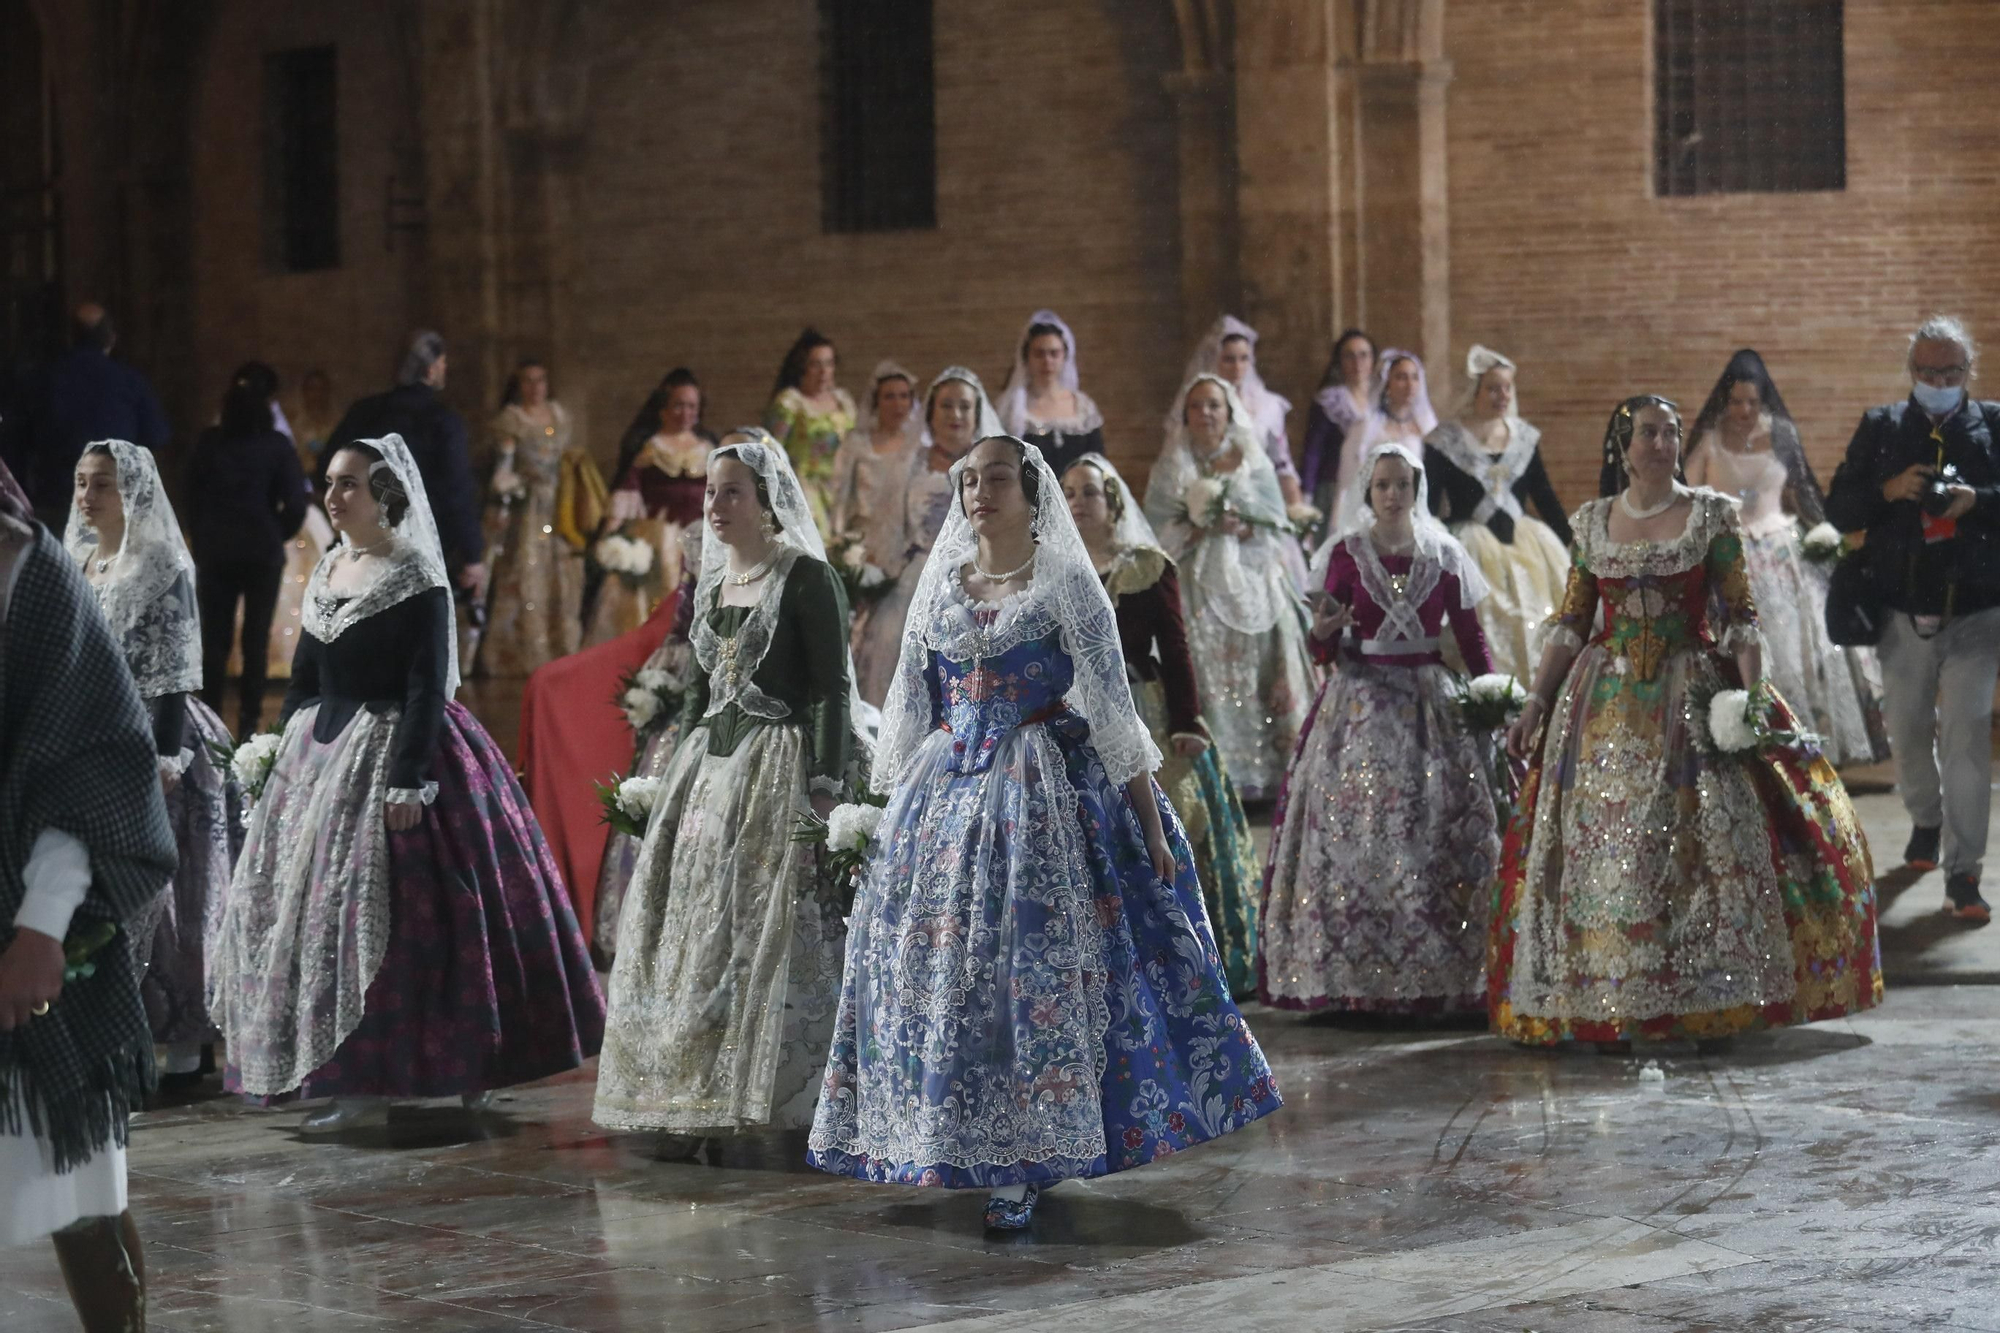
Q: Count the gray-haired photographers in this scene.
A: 1